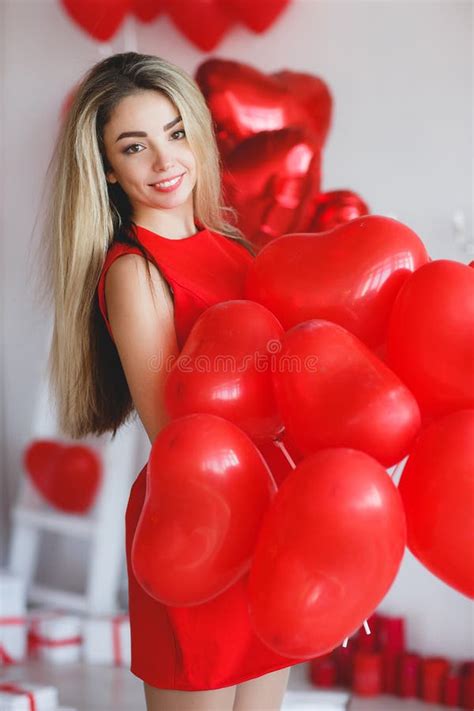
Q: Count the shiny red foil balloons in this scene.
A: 3